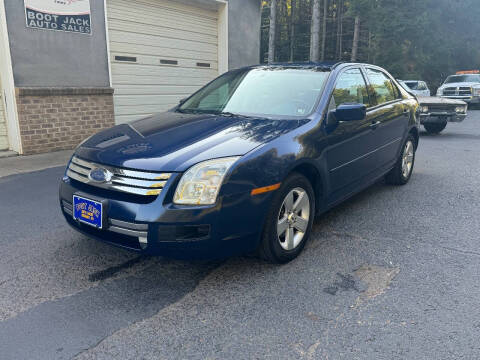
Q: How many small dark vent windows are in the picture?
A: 3